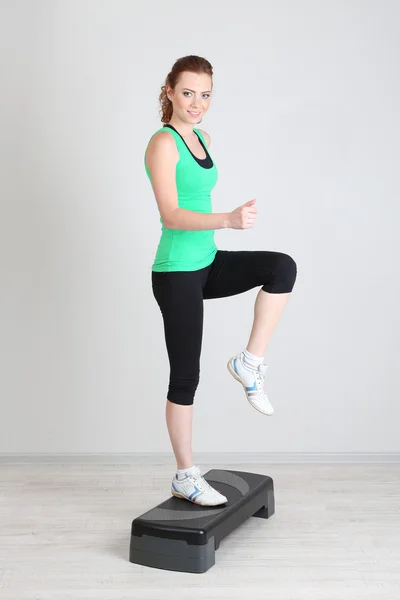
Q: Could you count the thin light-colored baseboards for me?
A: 1